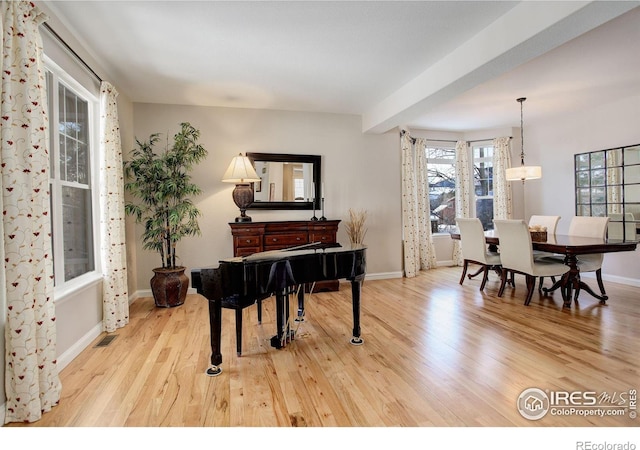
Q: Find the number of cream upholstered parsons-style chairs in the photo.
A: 4